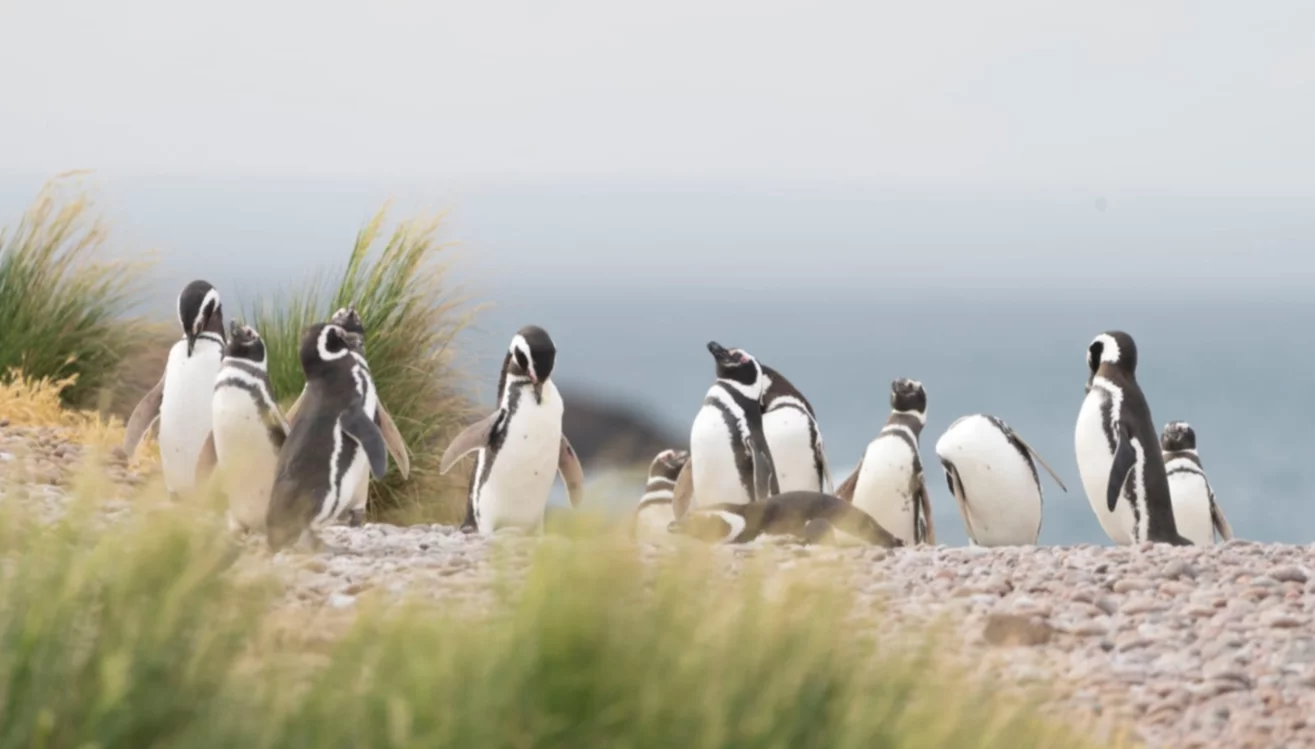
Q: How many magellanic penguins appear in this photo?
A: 13